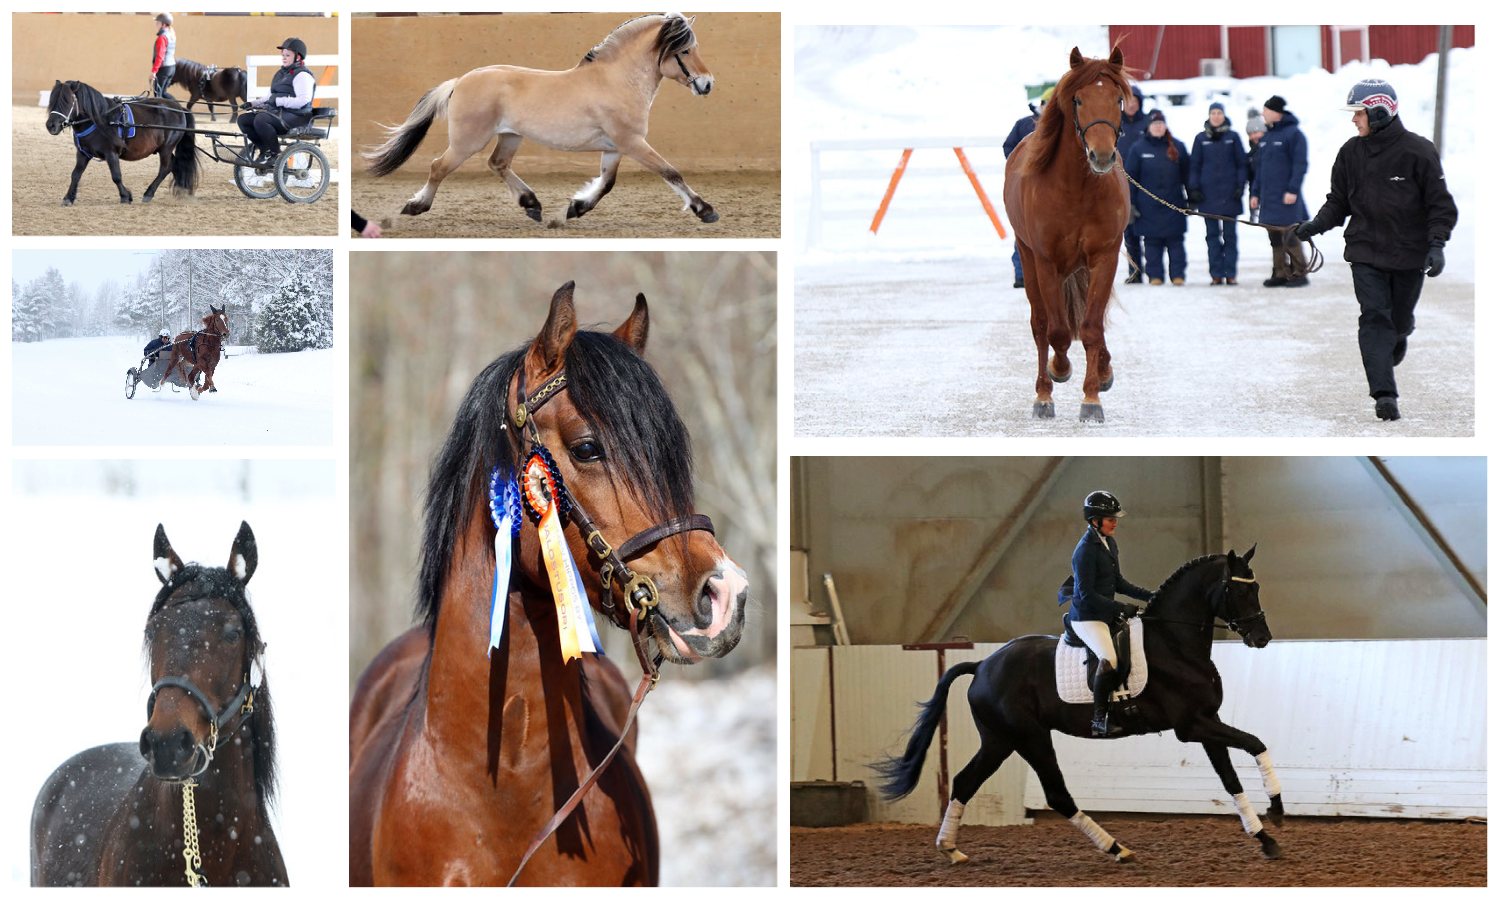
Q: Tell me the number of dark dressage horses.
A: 1